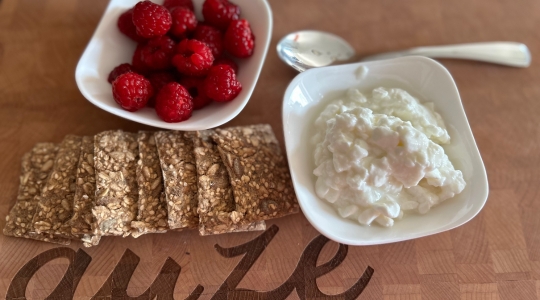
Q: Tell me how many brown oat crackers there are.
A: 8